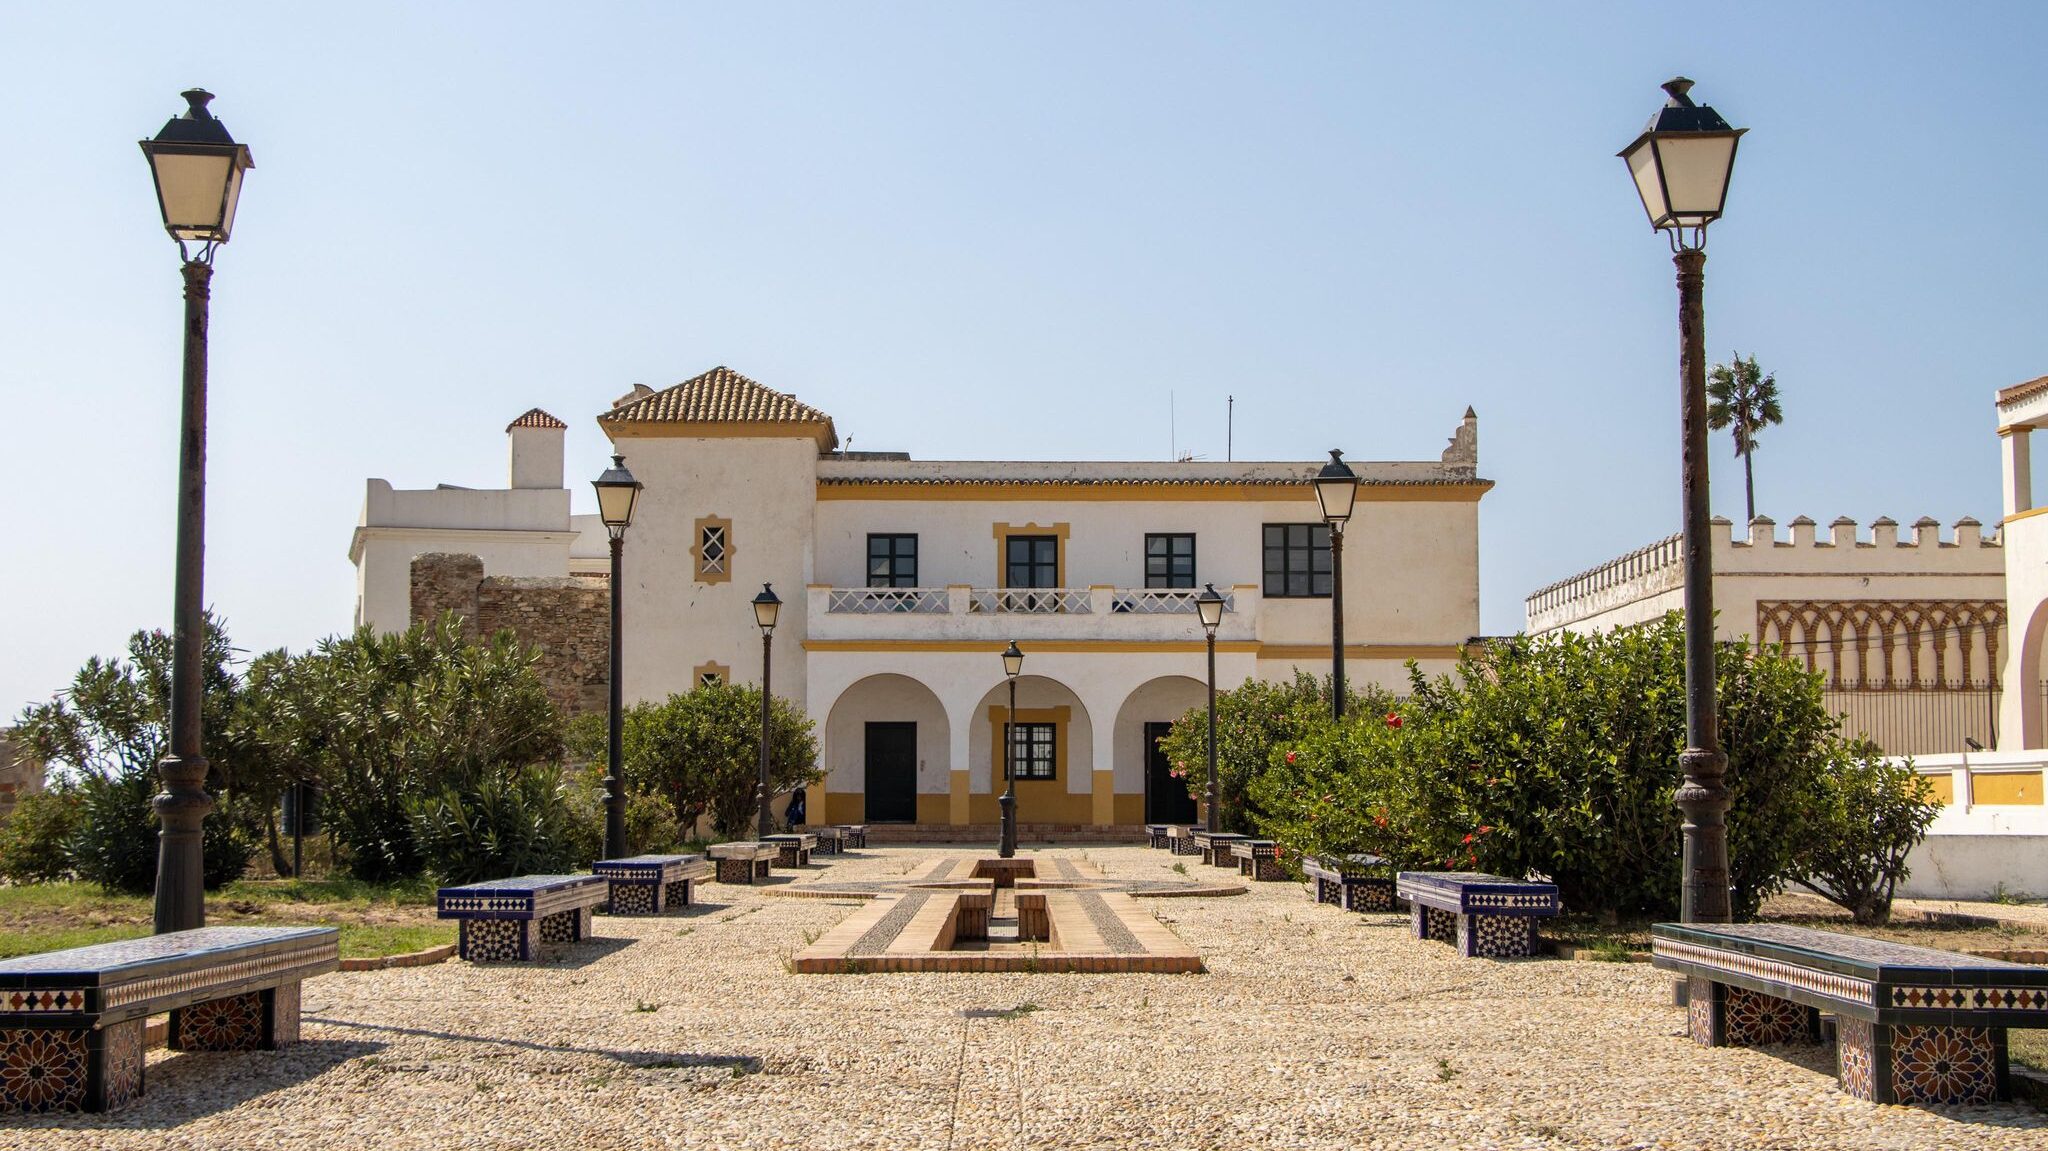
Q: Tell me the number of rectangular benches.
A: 14